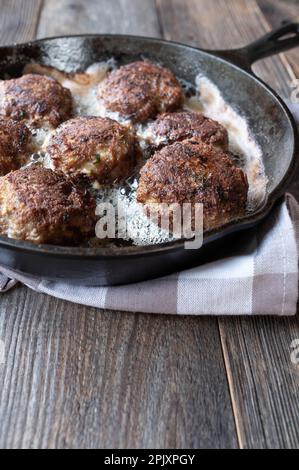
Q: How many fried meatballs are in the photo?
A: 7